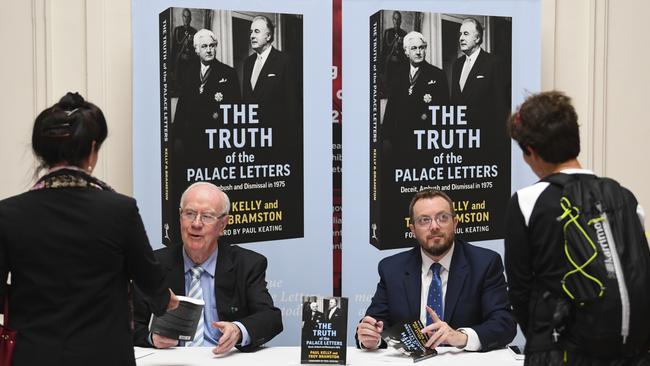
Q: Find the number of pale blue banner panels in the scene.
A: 2